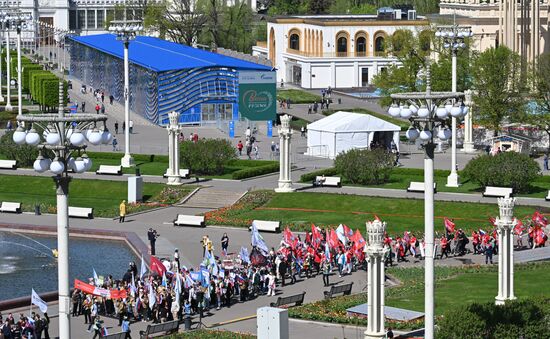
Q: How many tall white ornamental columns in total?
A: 5